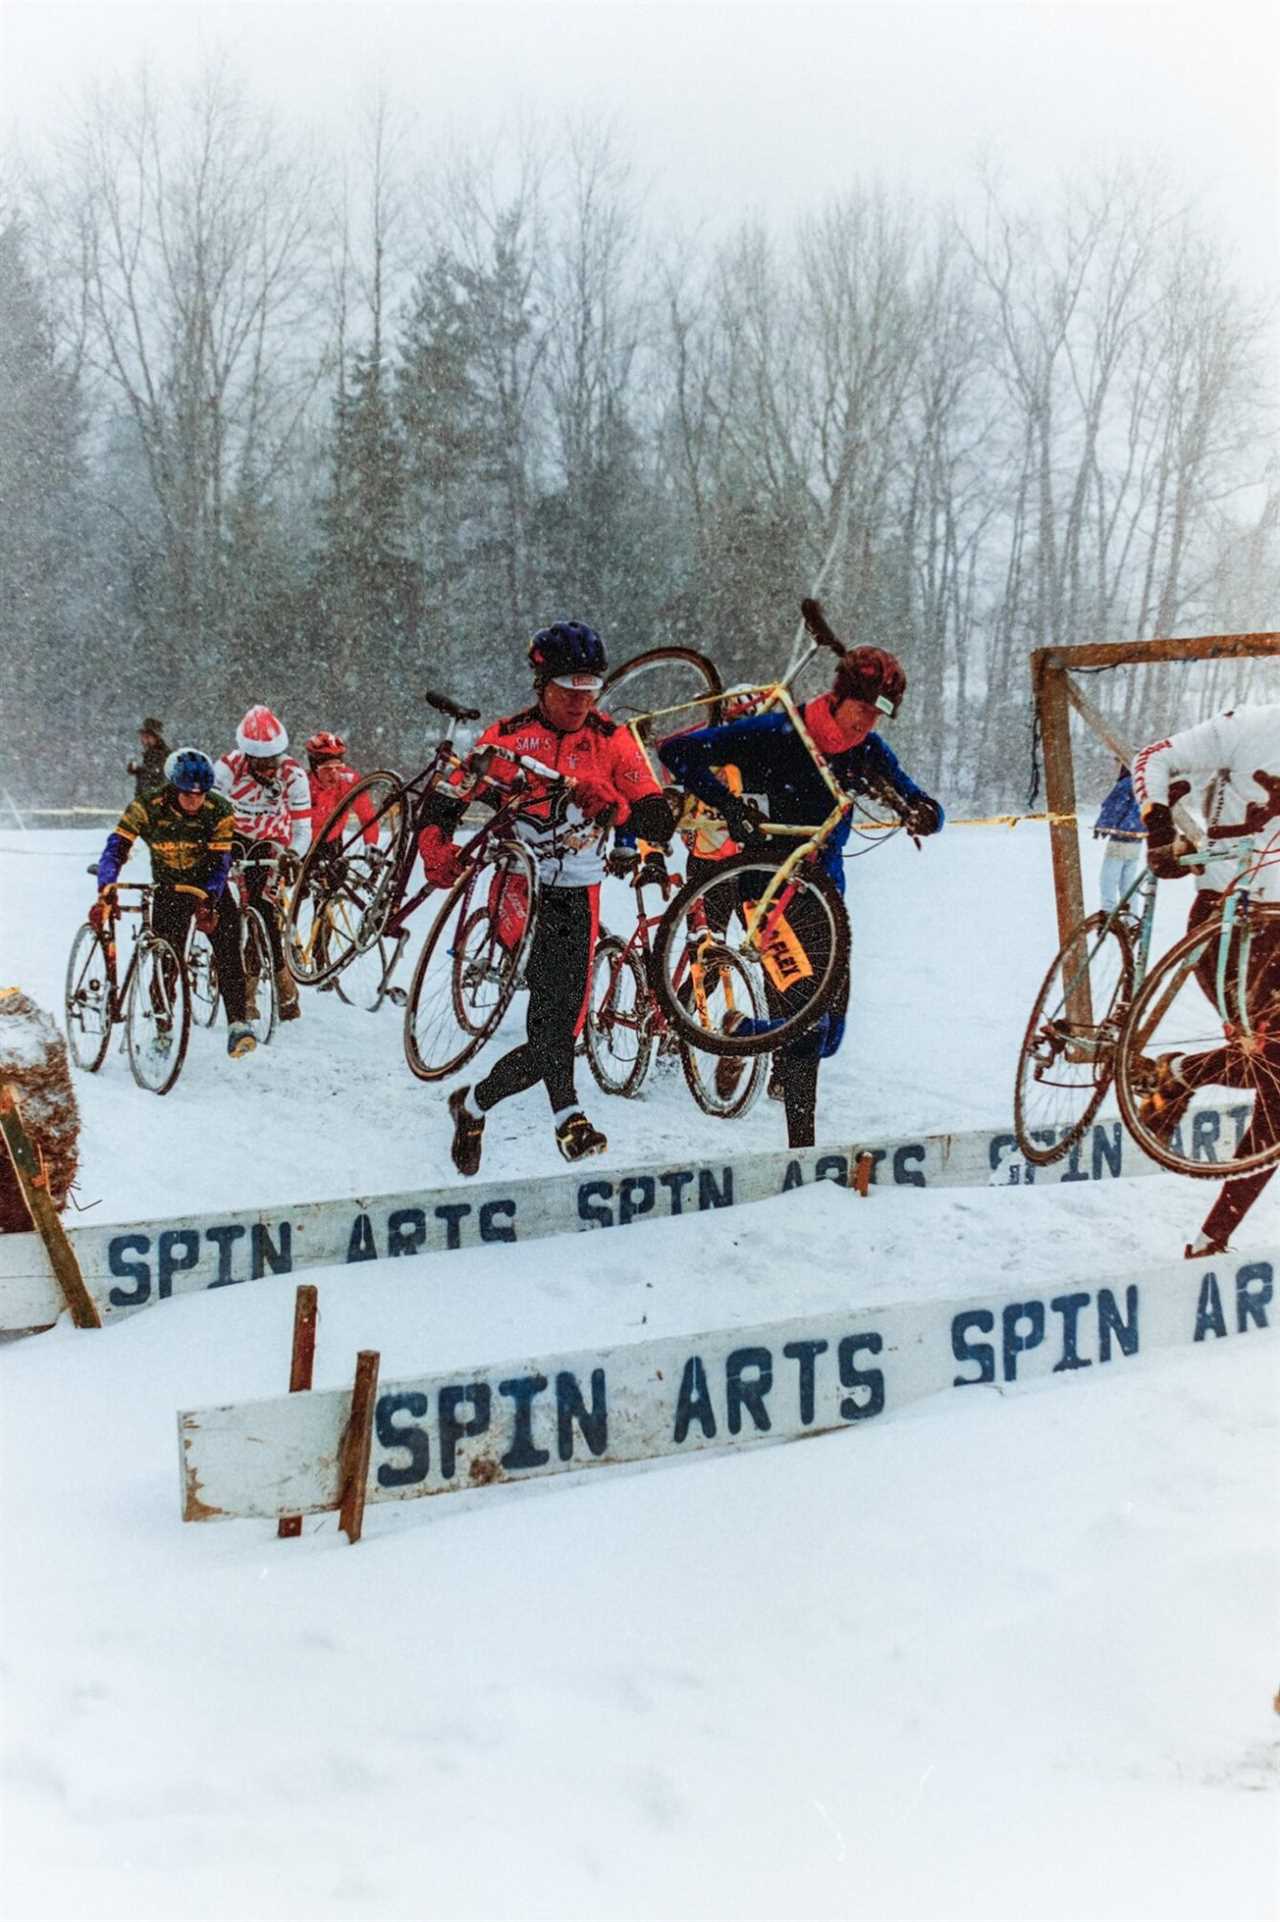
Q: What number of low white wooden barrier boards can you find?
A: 2